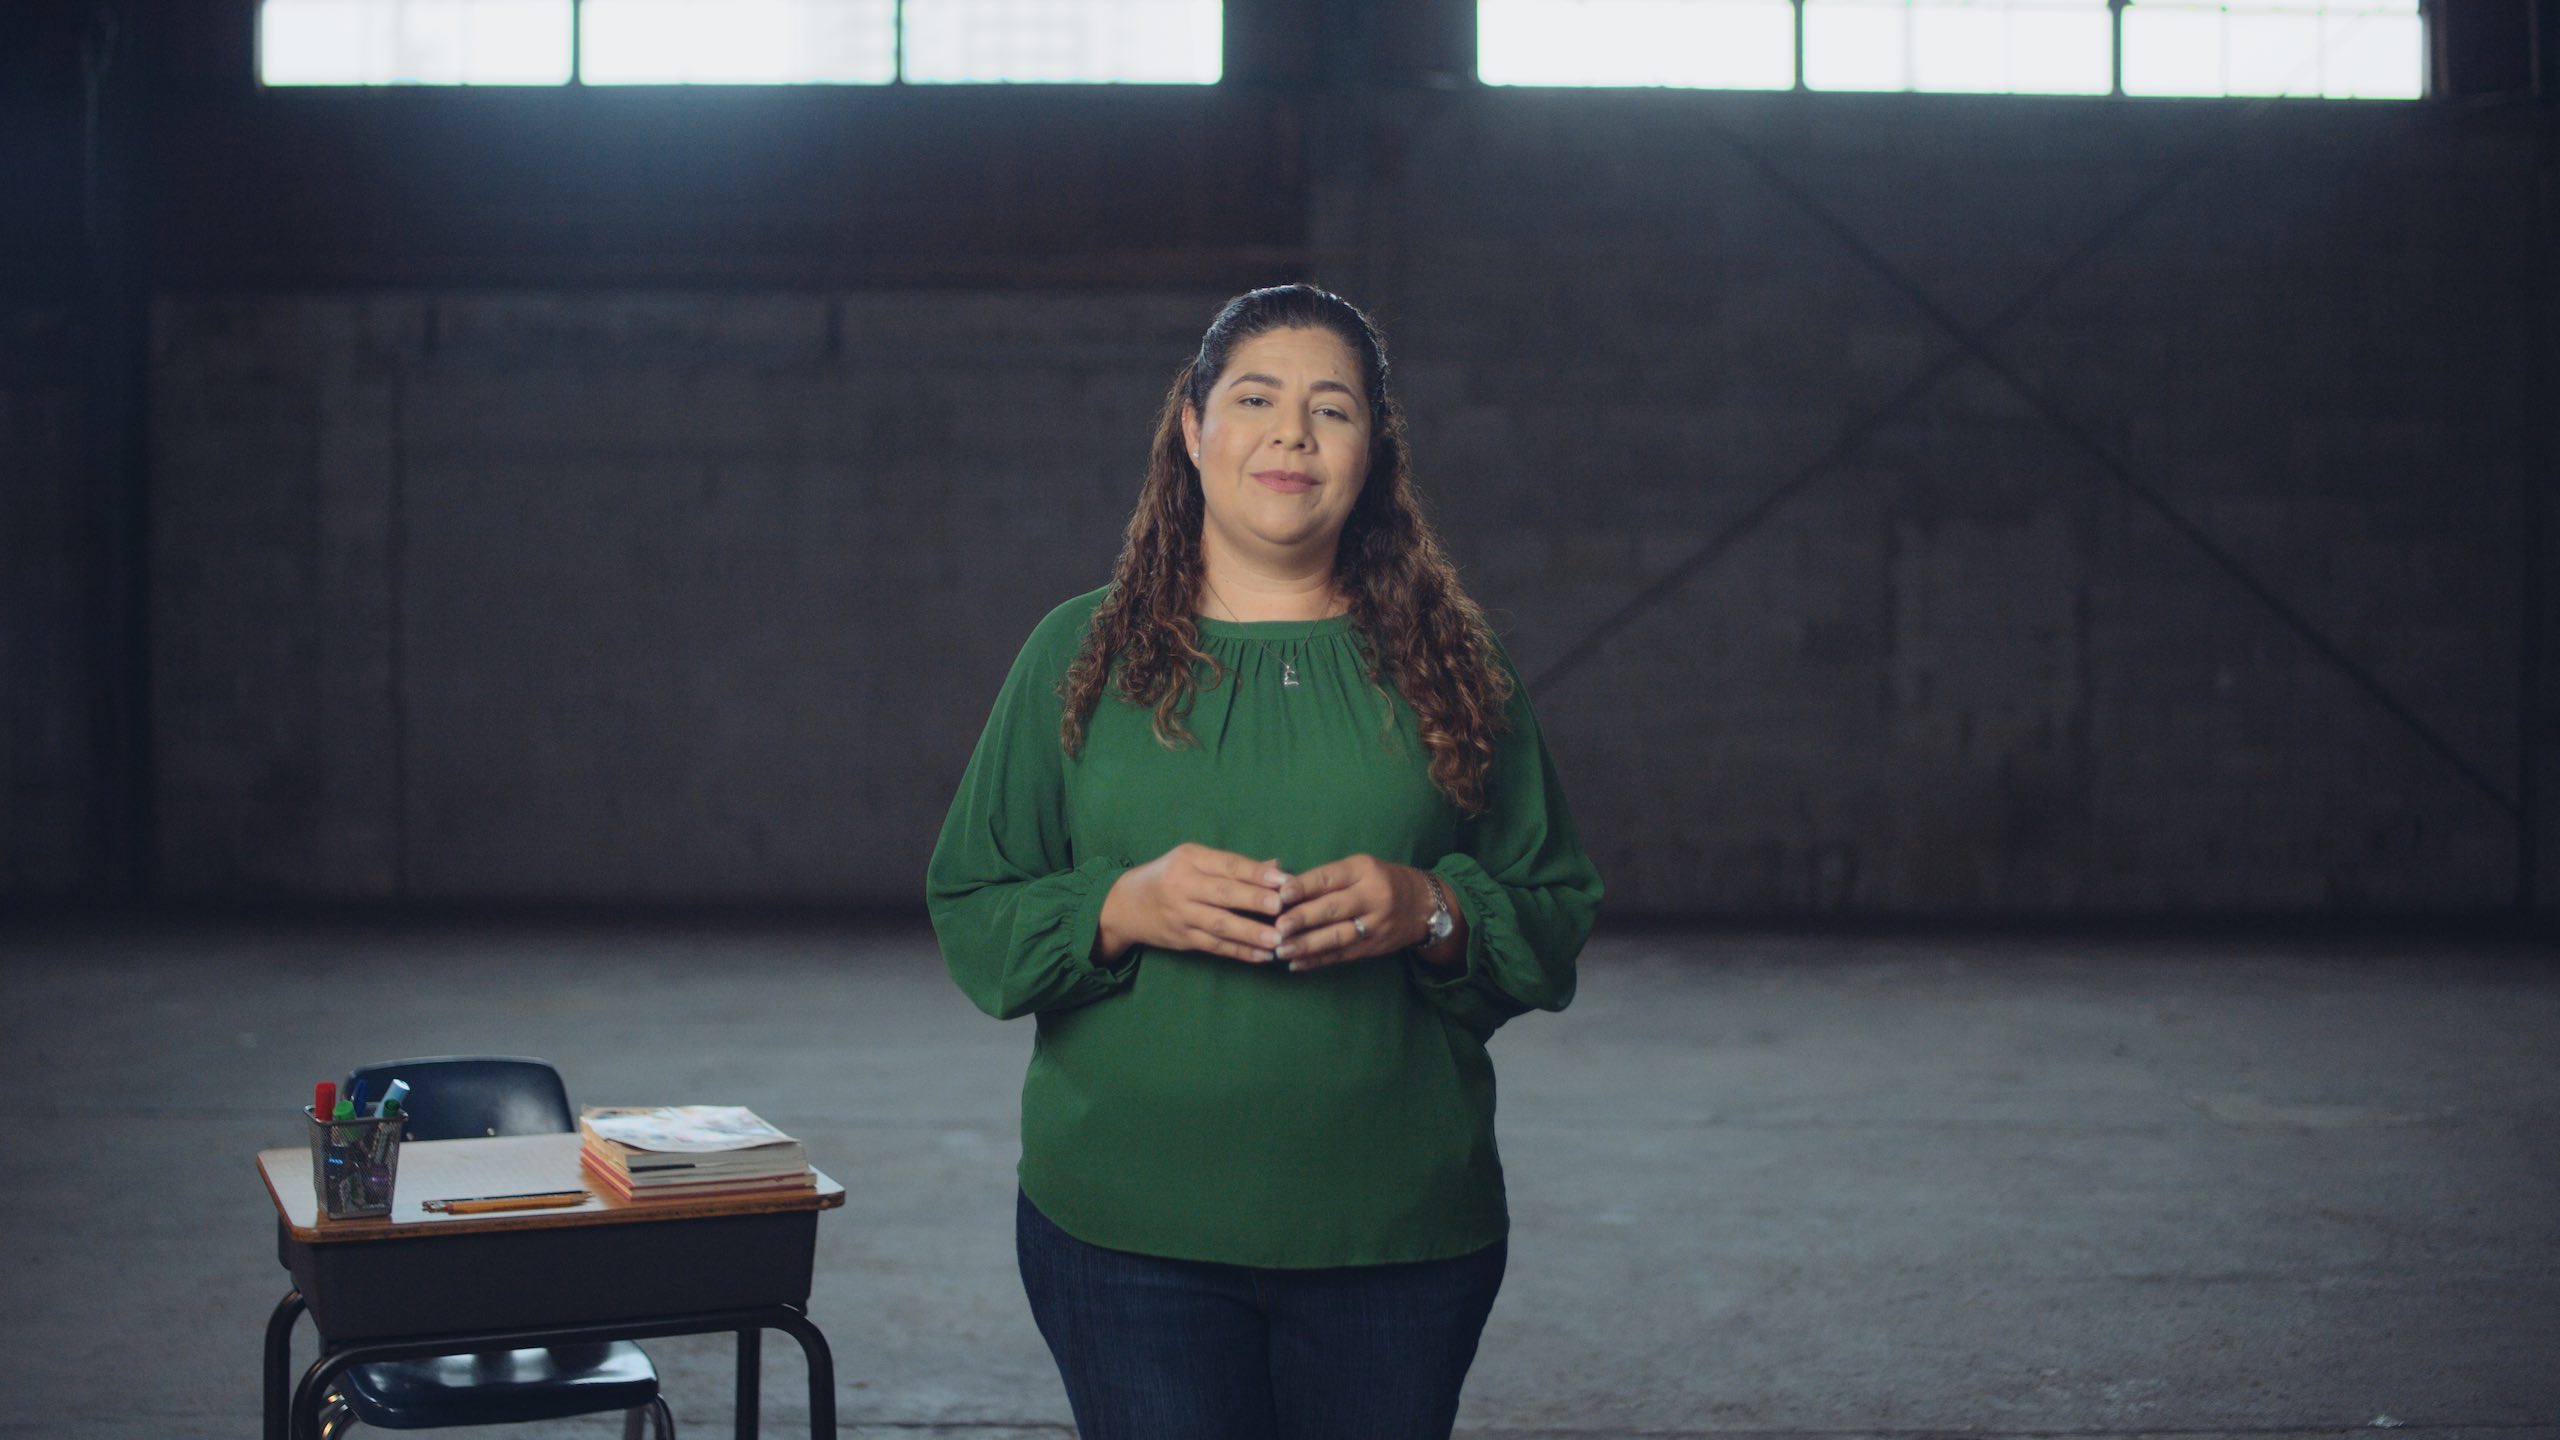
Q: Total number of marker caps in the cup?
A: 5